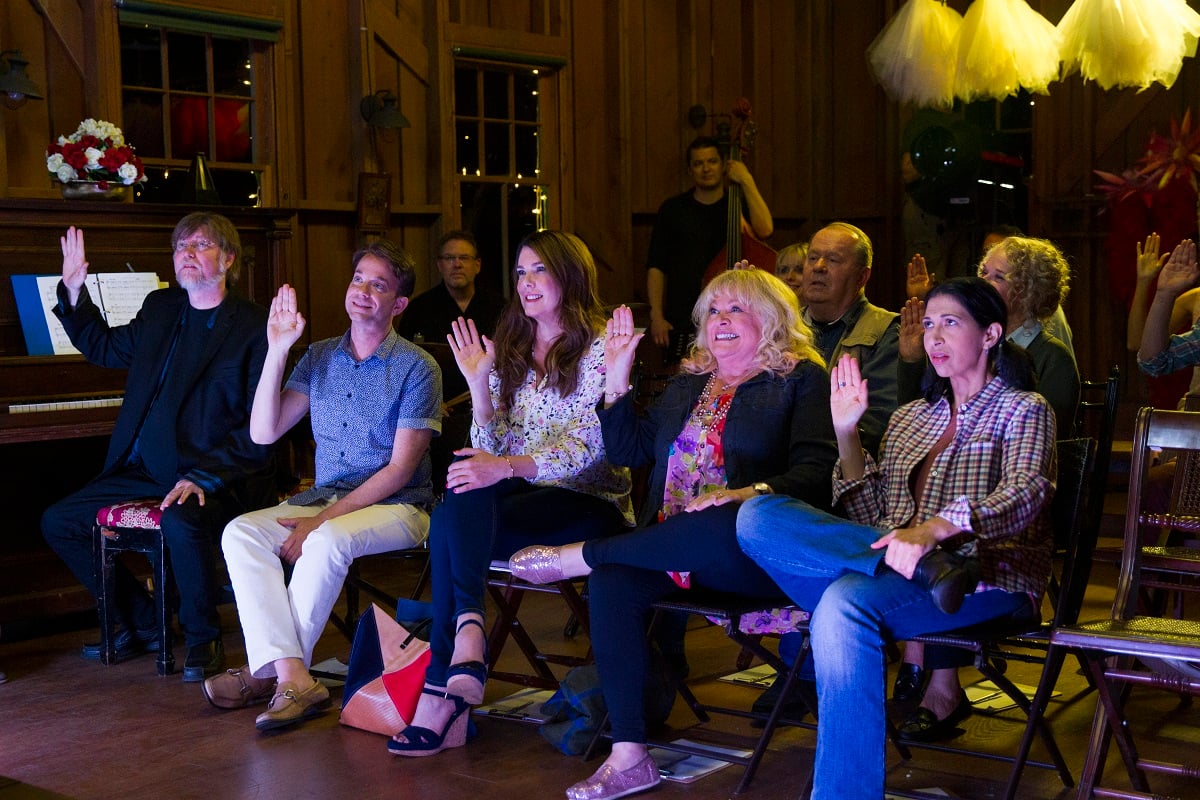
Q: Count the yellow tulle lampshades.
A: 3